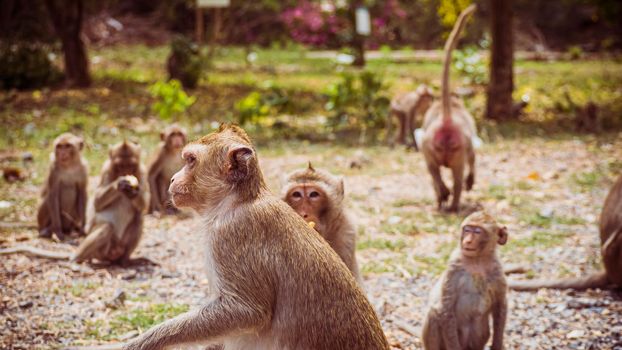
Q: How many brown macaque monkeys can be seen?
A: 9